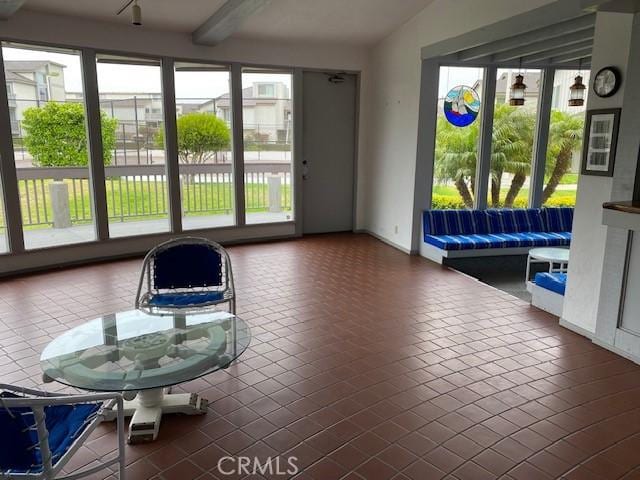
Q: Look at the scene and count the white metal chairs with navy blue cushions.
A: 2